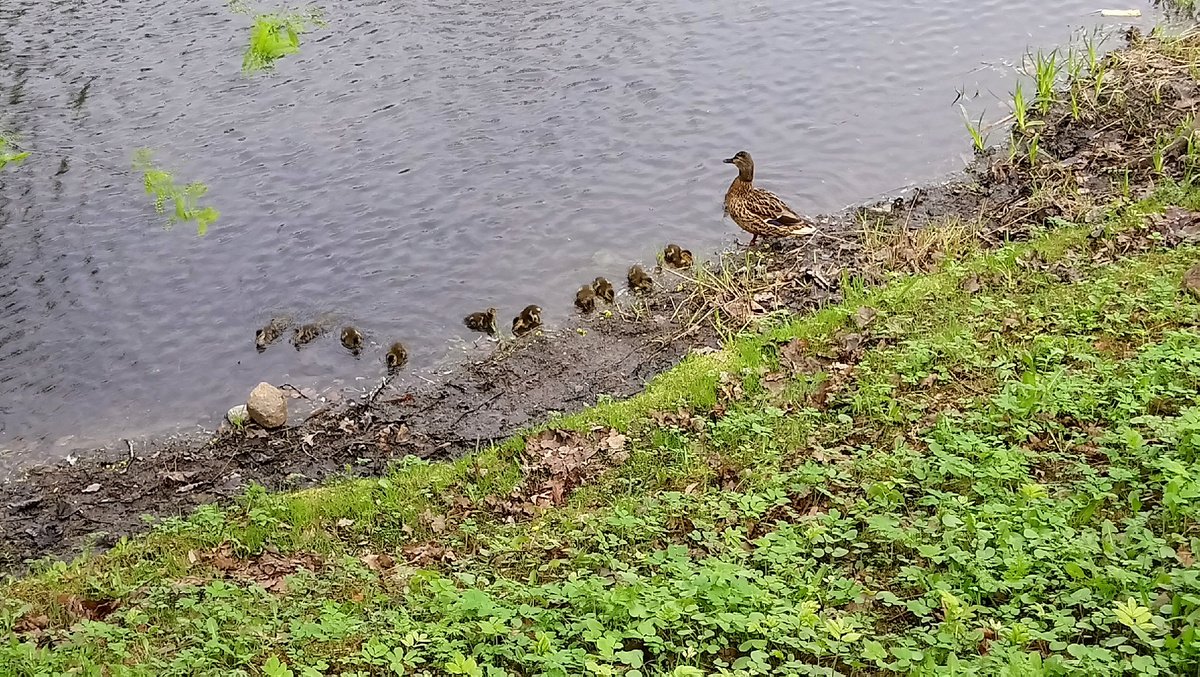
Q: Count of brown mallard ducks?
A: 11